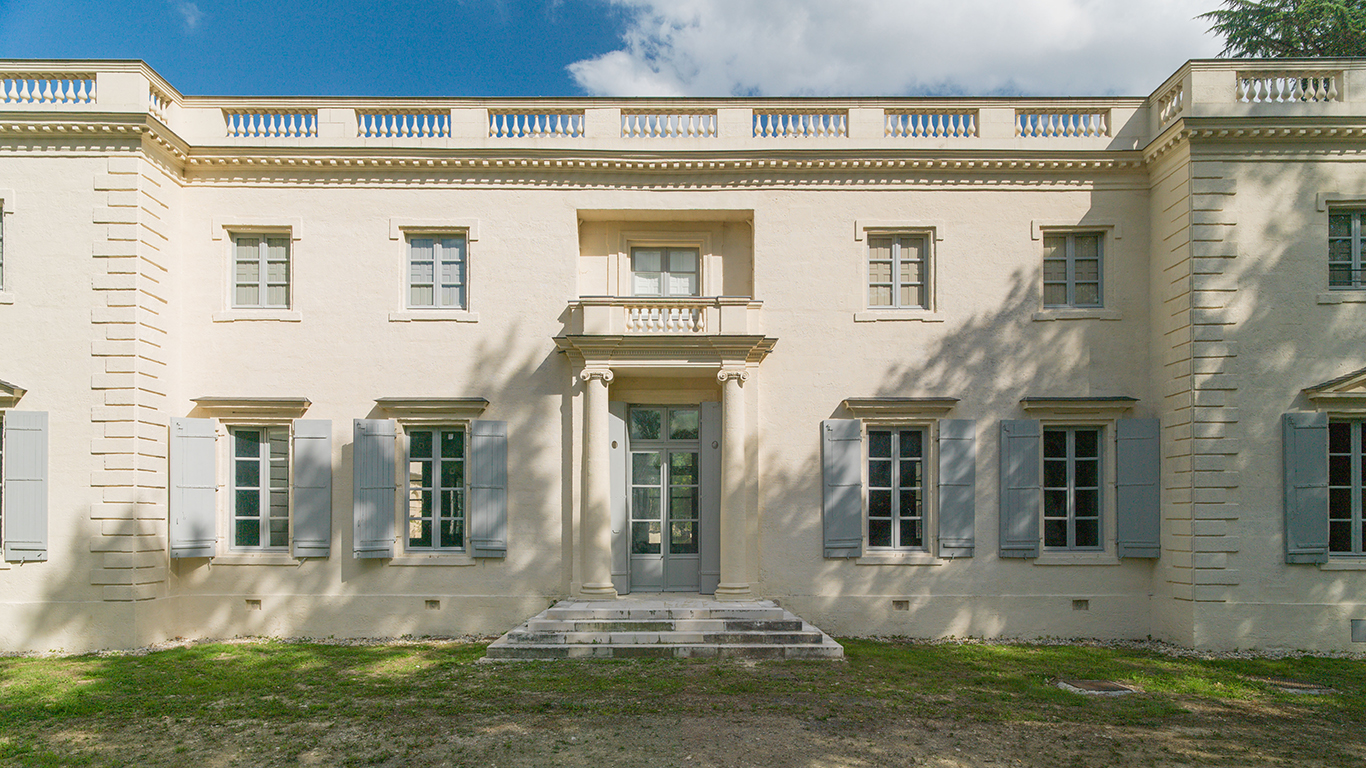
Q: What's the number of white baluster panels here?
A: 12